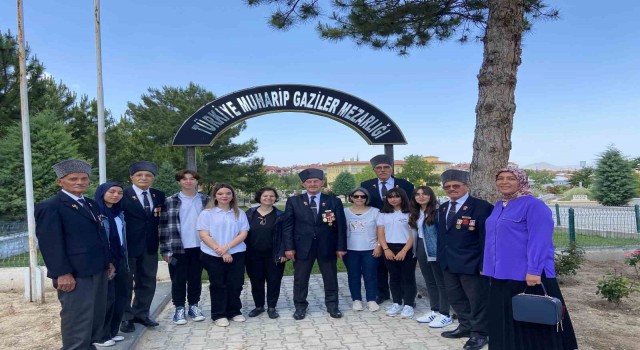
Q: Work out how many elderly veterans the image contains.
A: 5